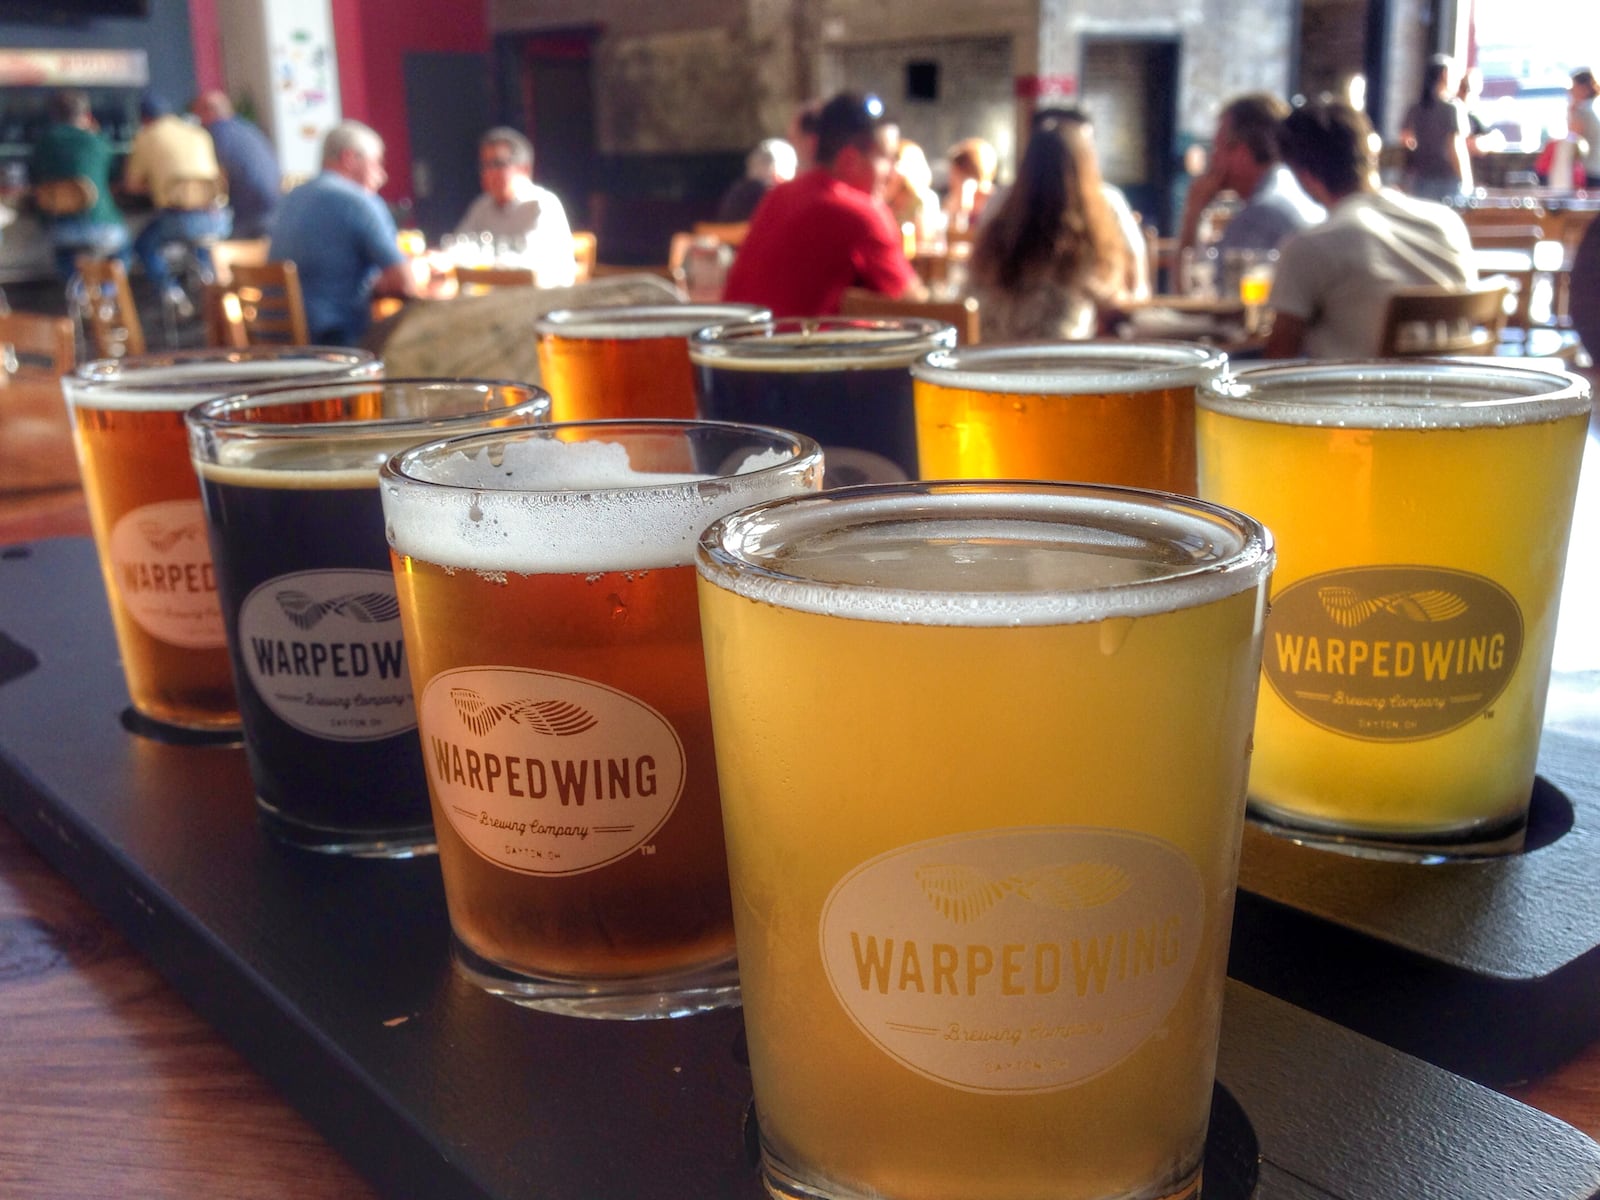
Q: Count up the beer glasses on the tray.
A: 8